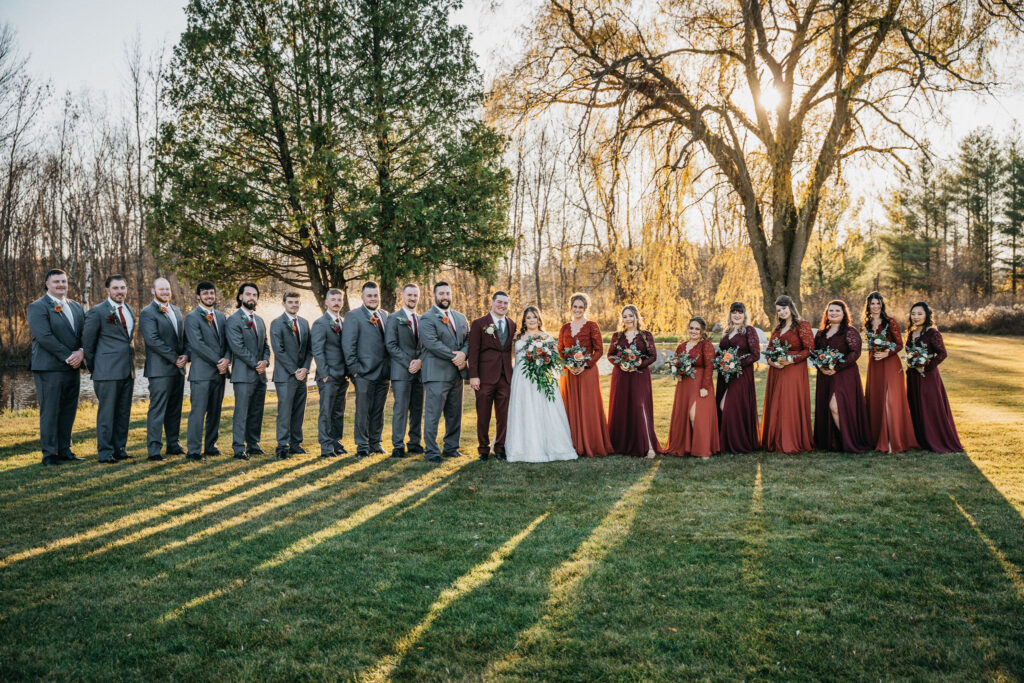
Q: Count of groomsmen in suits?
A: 10